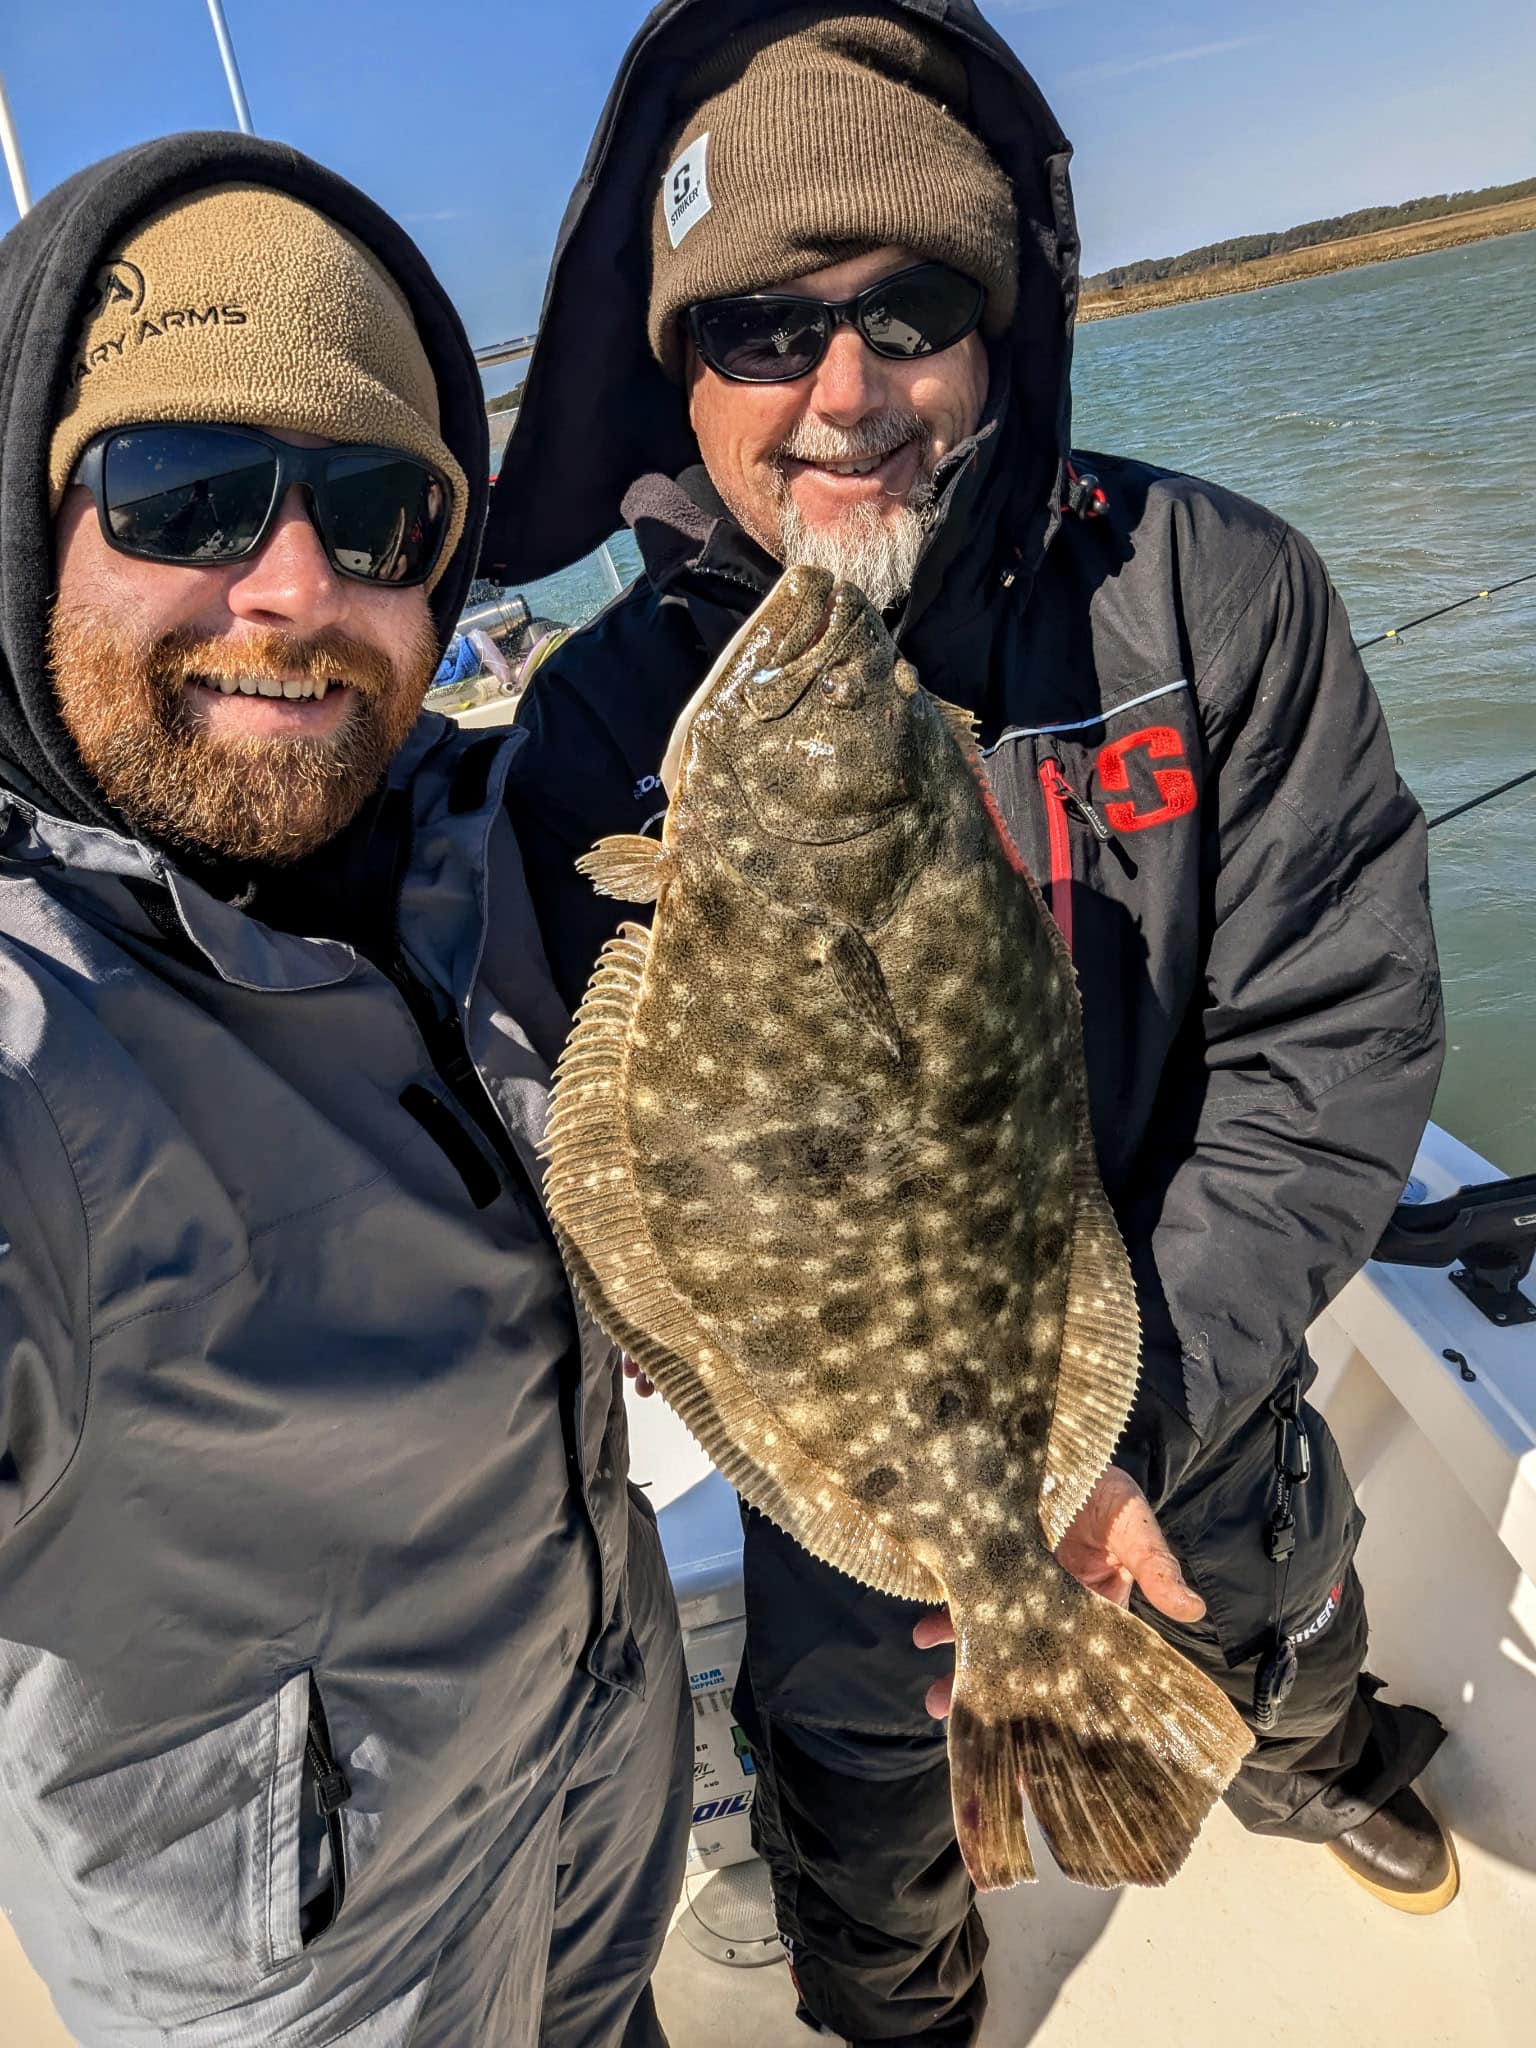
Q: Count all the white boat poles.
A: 2